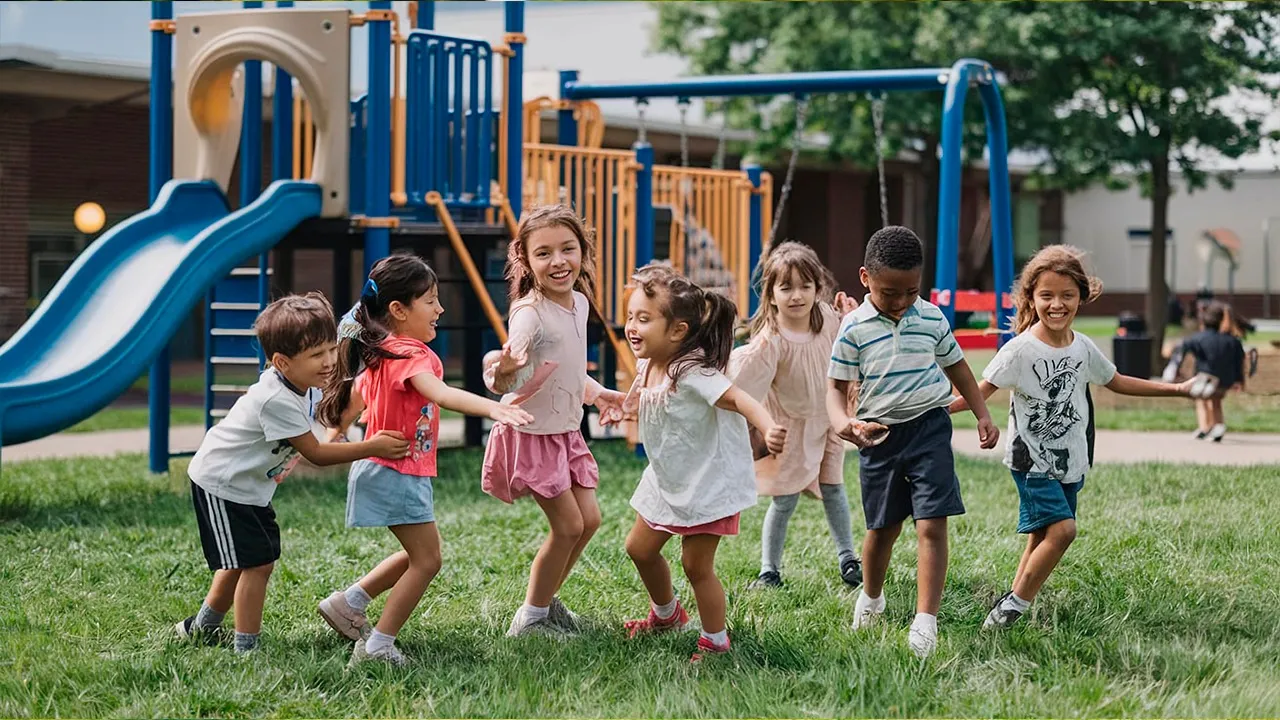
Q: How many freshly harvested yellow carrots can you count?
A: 0